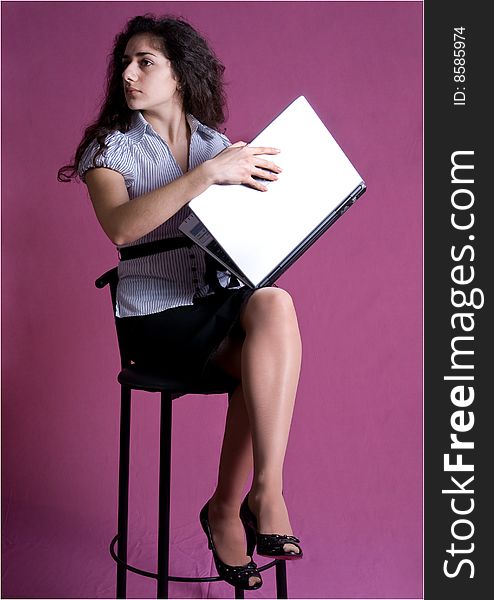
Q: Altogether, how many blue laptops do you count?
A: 0